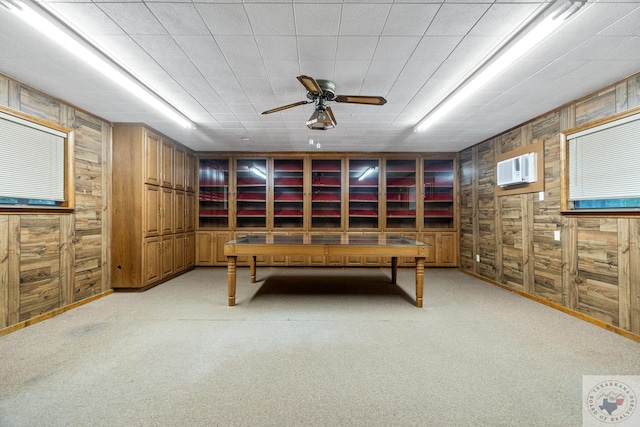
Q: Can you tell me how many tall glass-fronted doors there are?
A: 7